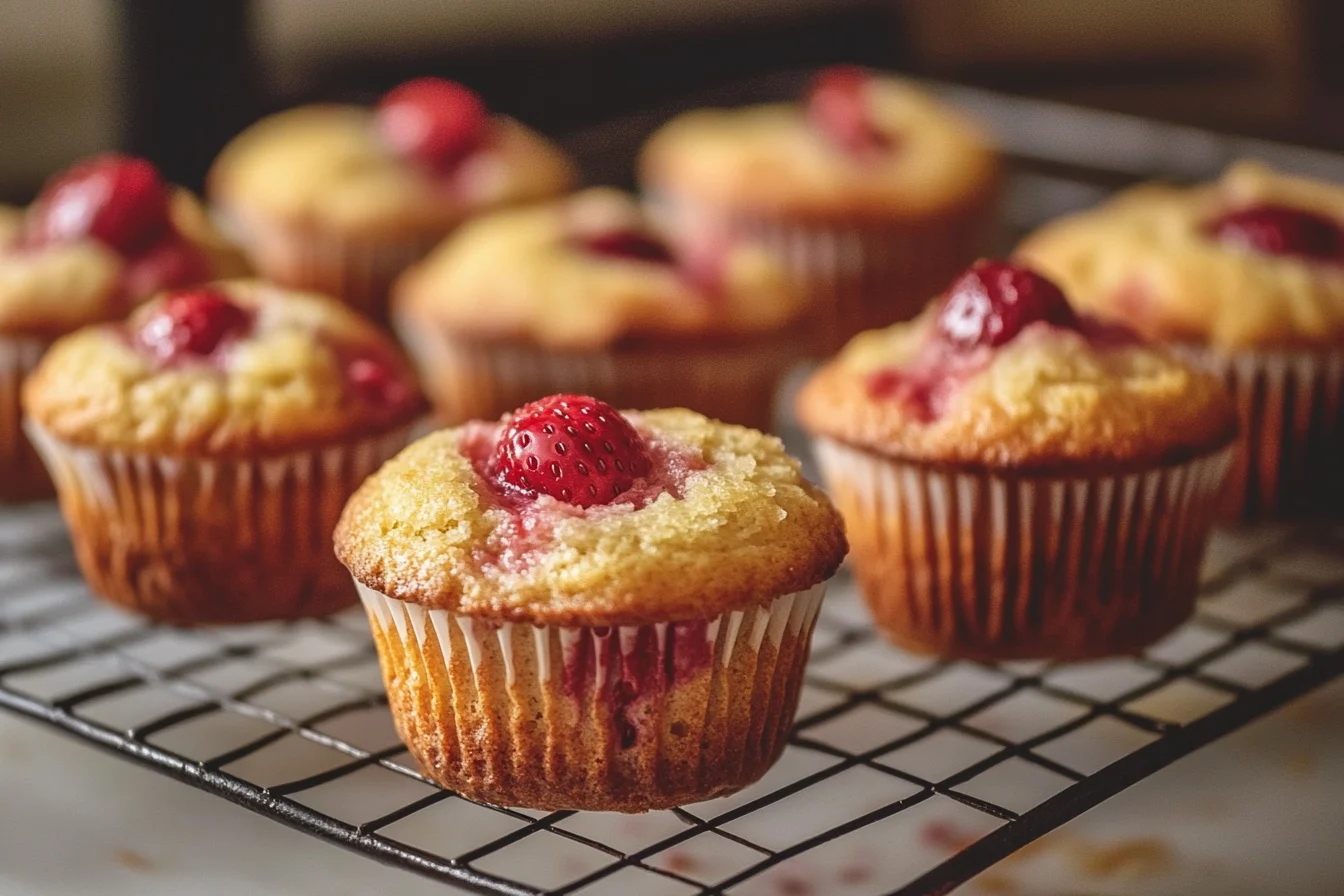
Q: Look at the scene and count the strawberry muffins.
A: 8